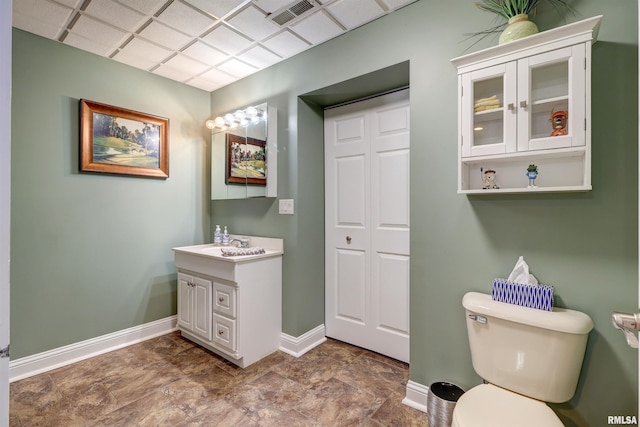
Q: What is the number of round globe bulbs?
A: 5